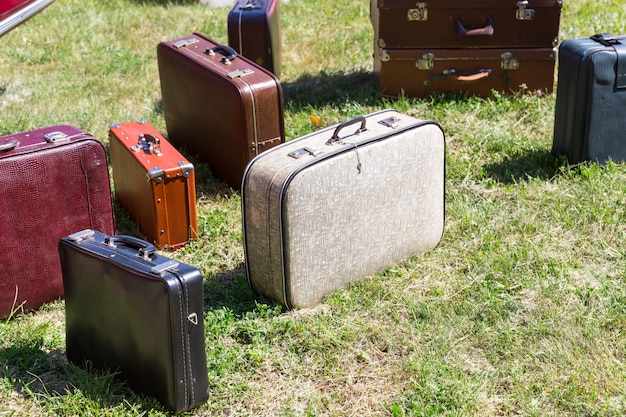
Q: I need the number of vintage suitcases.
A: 9